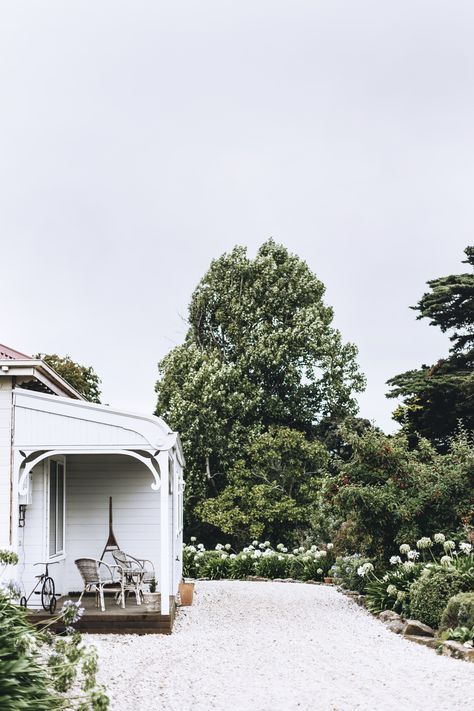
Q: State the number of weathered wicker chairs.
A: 2